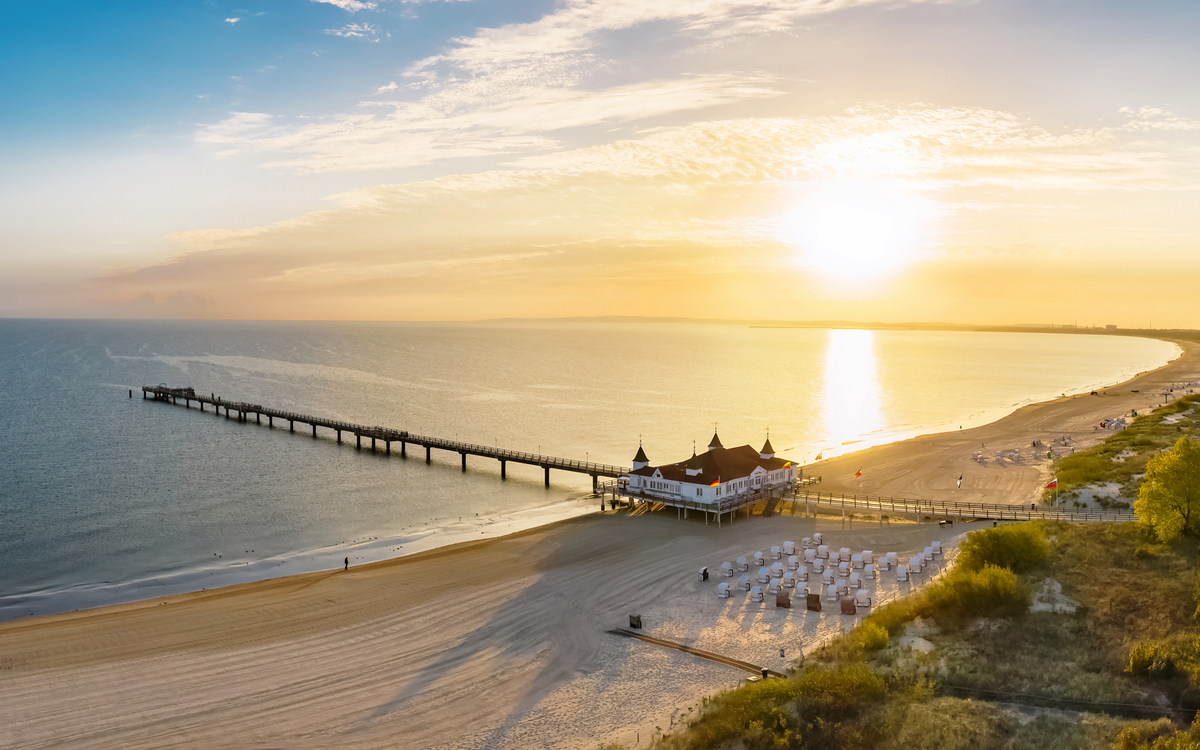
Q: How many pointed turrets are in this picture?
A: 4